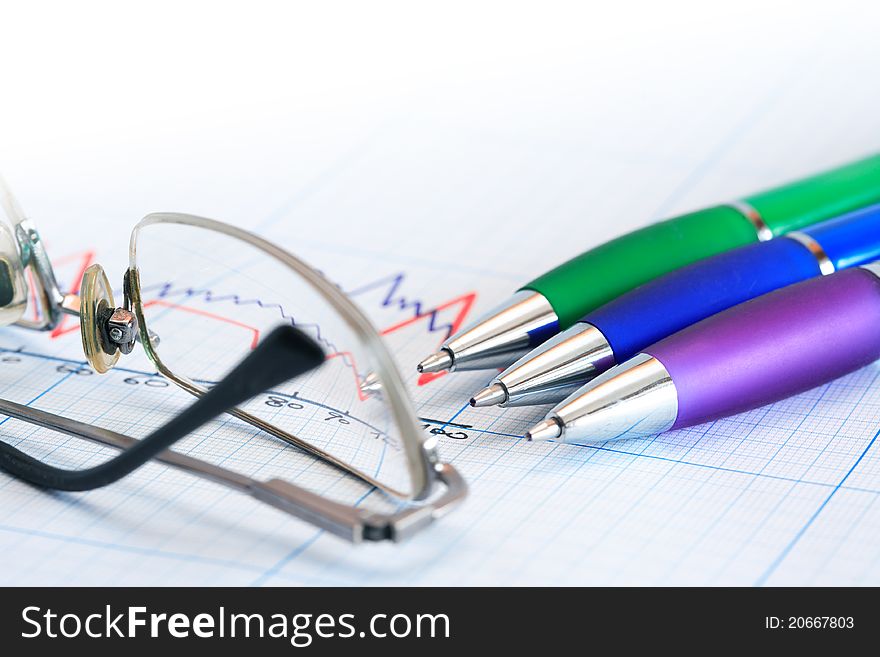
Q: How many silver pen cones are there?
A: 3